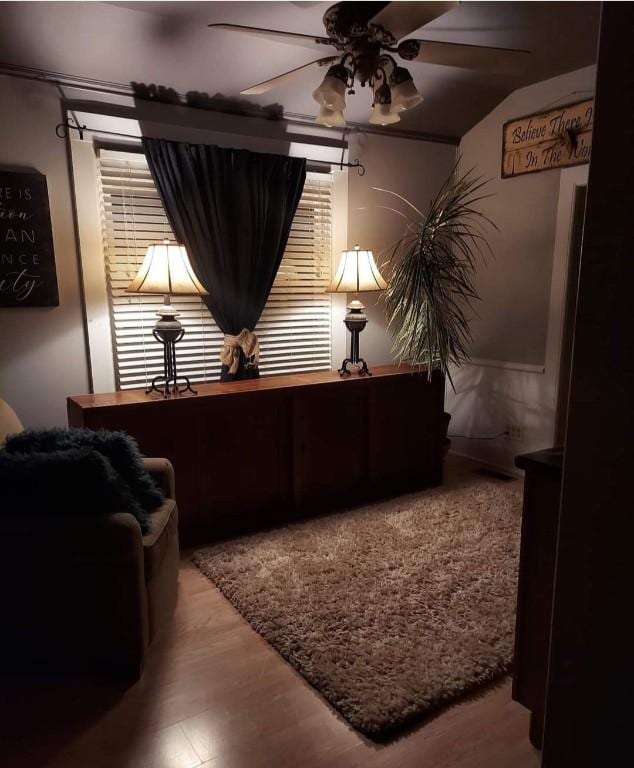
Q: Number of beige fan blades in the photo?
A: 4